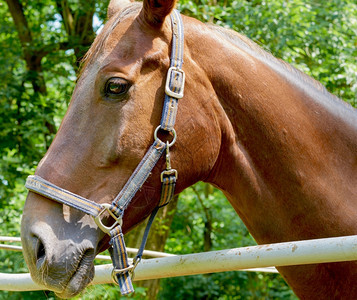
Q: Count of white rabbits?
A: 0